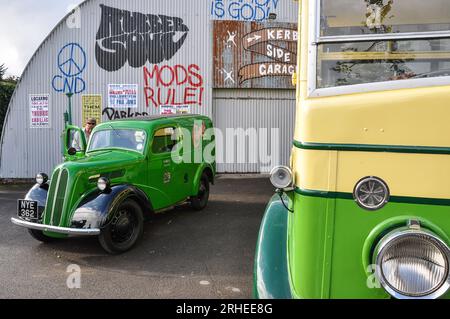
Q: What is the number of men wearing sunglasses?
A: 1